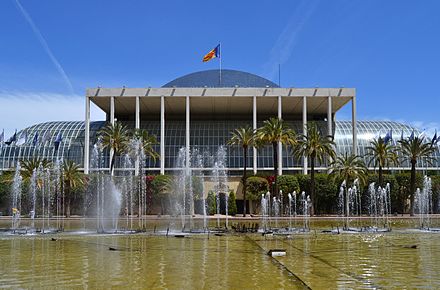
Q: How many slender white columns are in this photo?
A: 10